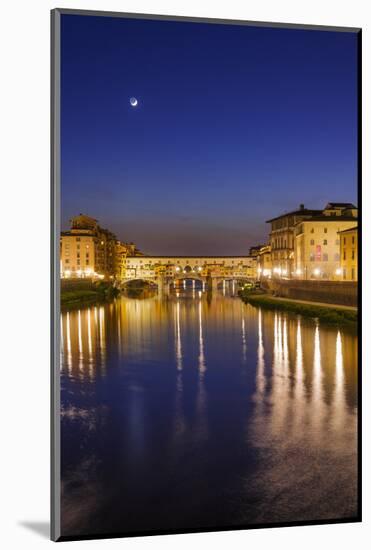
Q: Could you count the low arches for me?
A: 3